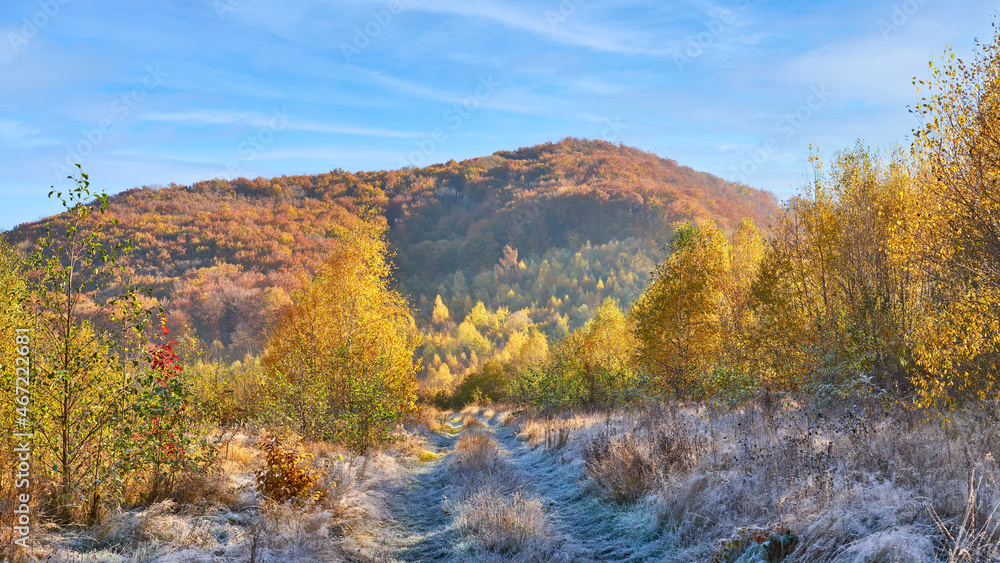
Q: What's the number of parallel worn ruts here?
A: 2